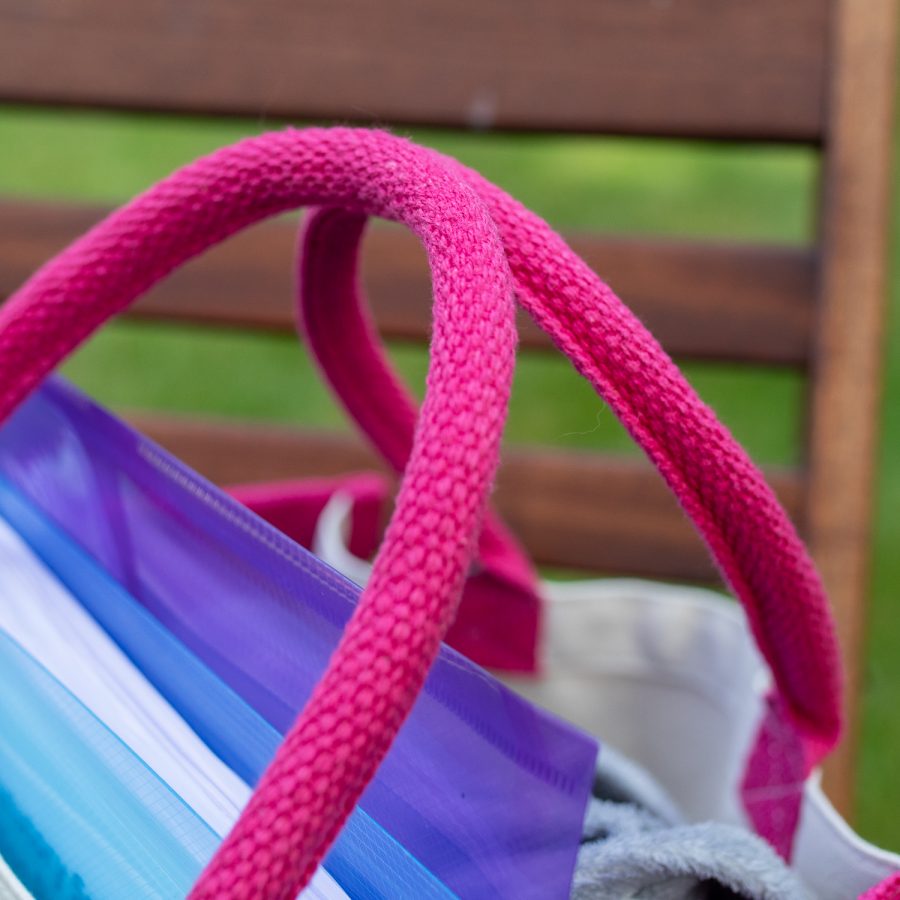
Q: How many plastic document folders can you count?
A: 3